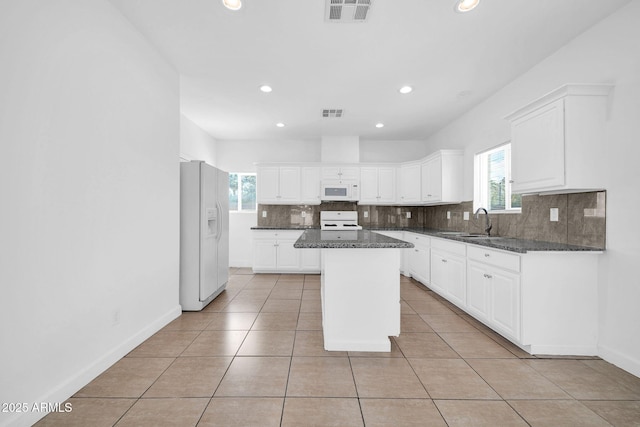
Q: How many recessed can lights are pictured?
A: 6